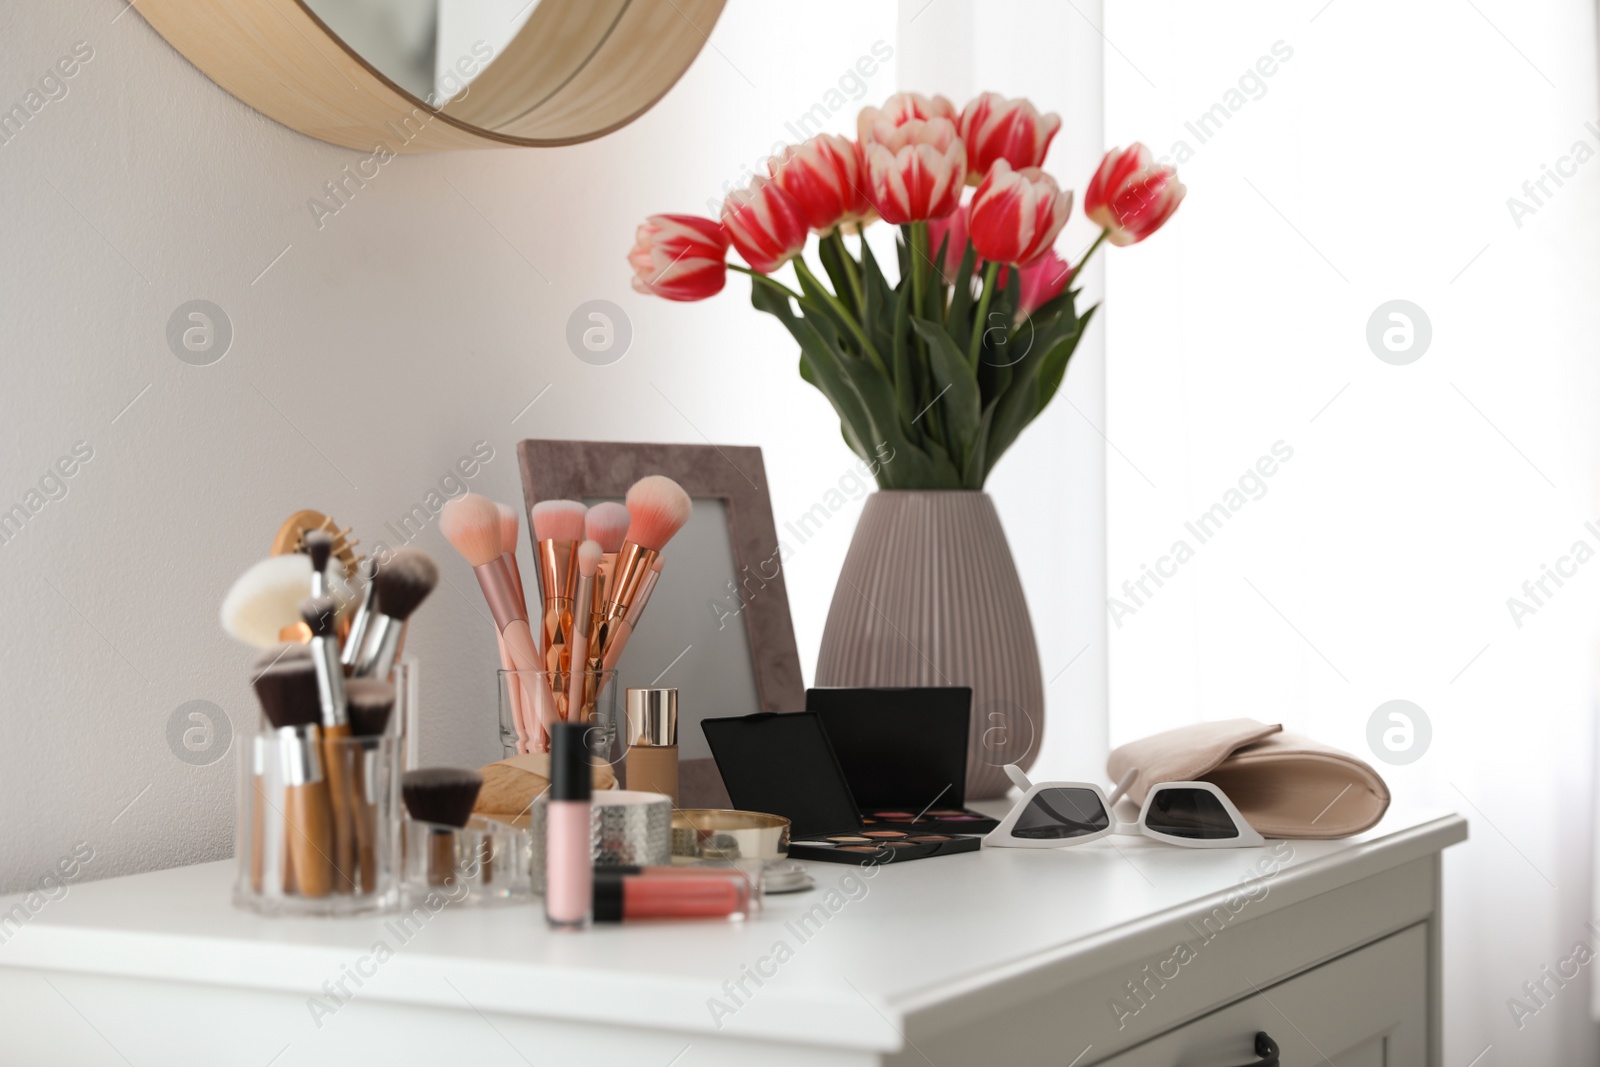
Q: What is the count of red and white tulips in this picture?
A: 8